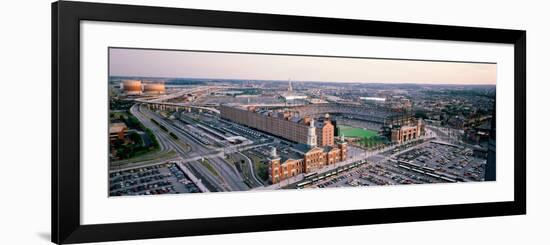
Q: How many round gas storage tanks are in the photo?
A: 2